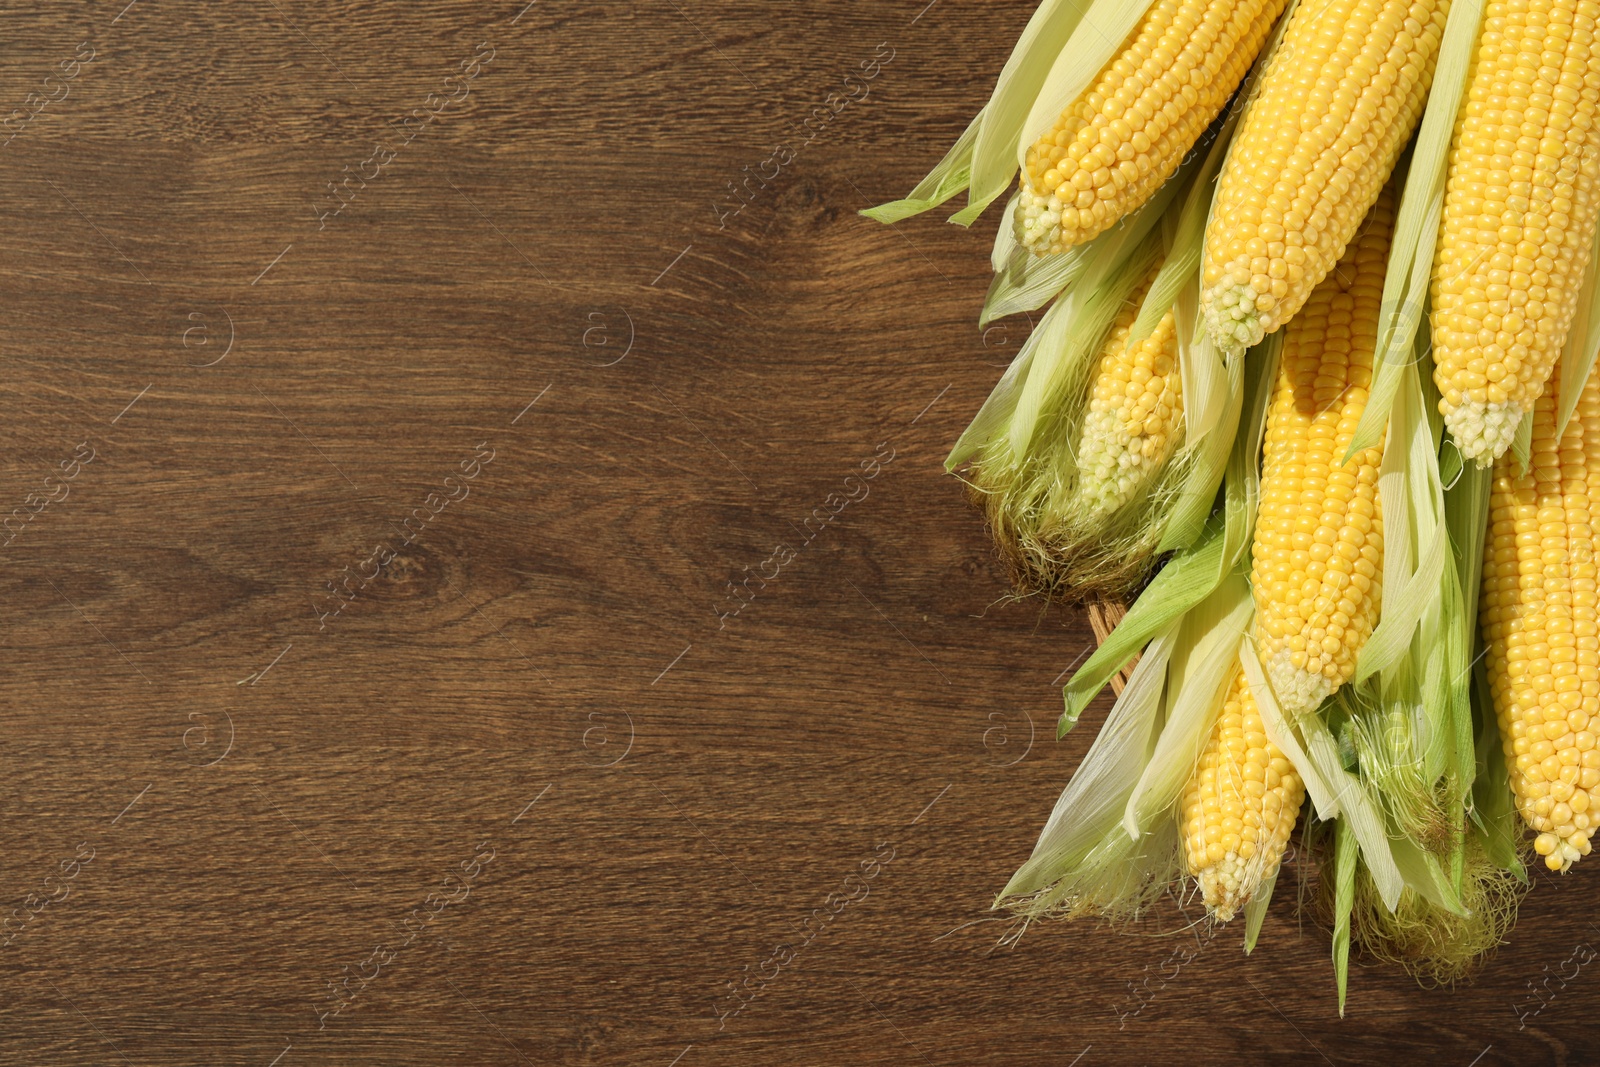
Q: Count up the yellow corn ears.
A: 7